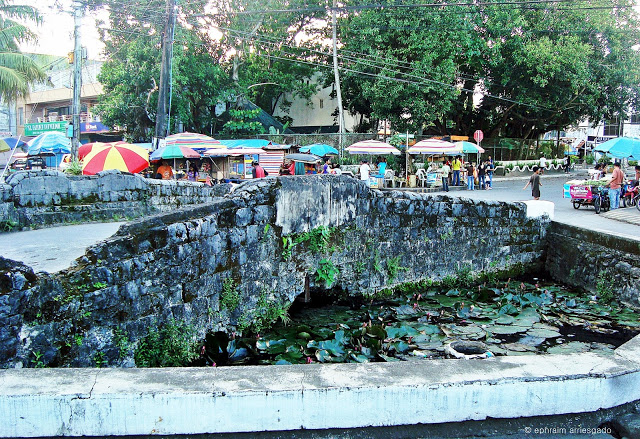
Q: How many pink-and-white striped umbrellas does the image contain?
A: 2